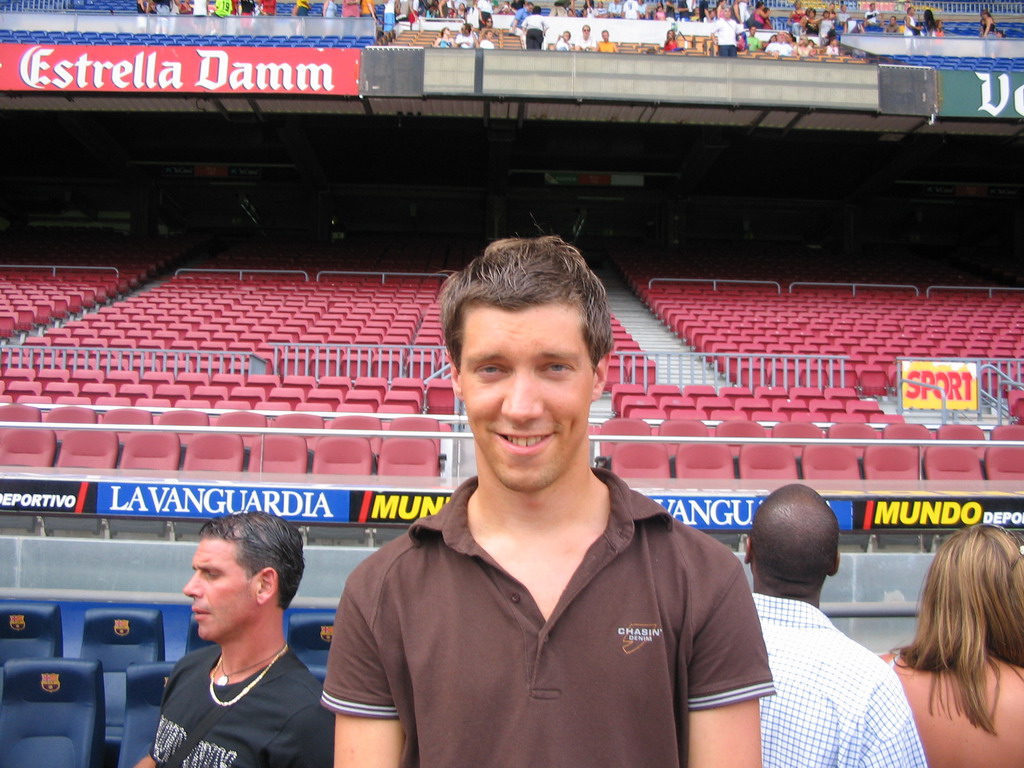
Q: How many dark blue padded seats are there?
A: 6